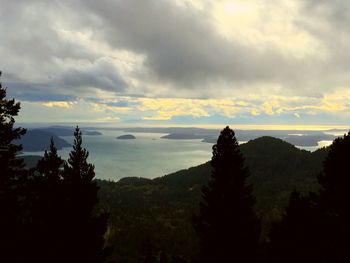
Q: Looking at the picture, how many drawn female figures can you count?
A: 0